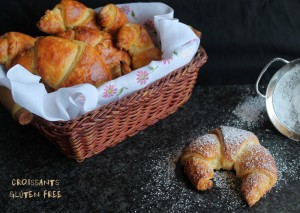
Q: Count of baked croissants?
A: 7